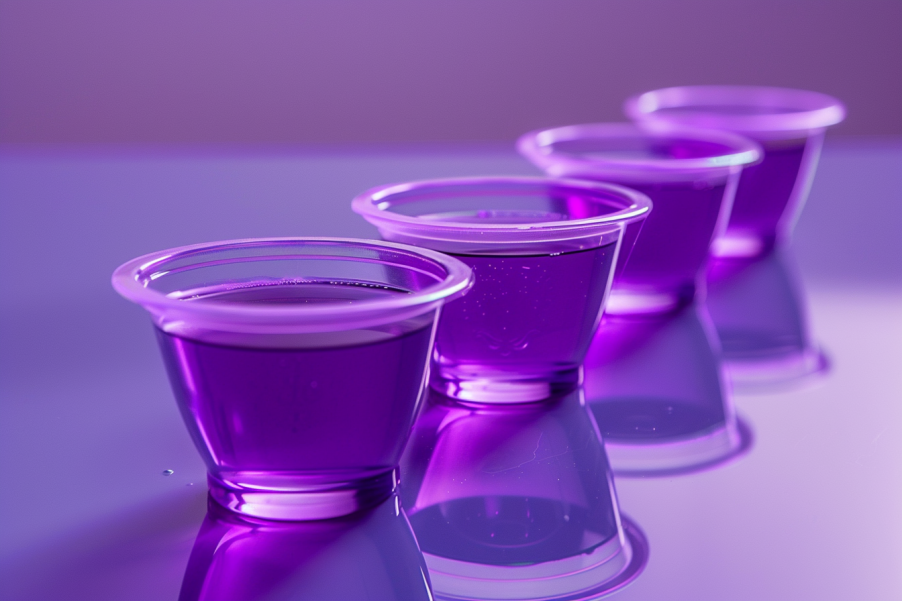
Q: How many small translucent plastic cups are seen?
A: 4